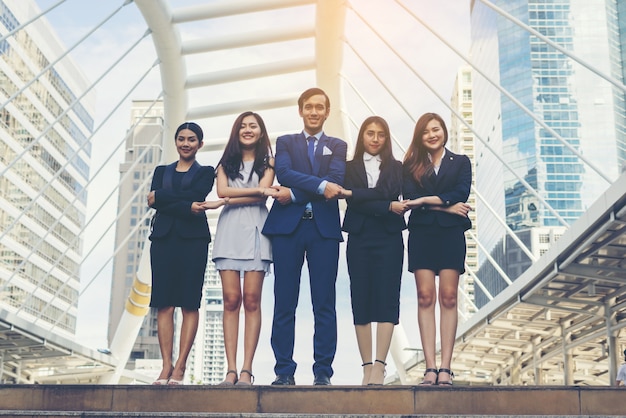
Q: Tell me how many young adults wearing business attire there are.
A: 5